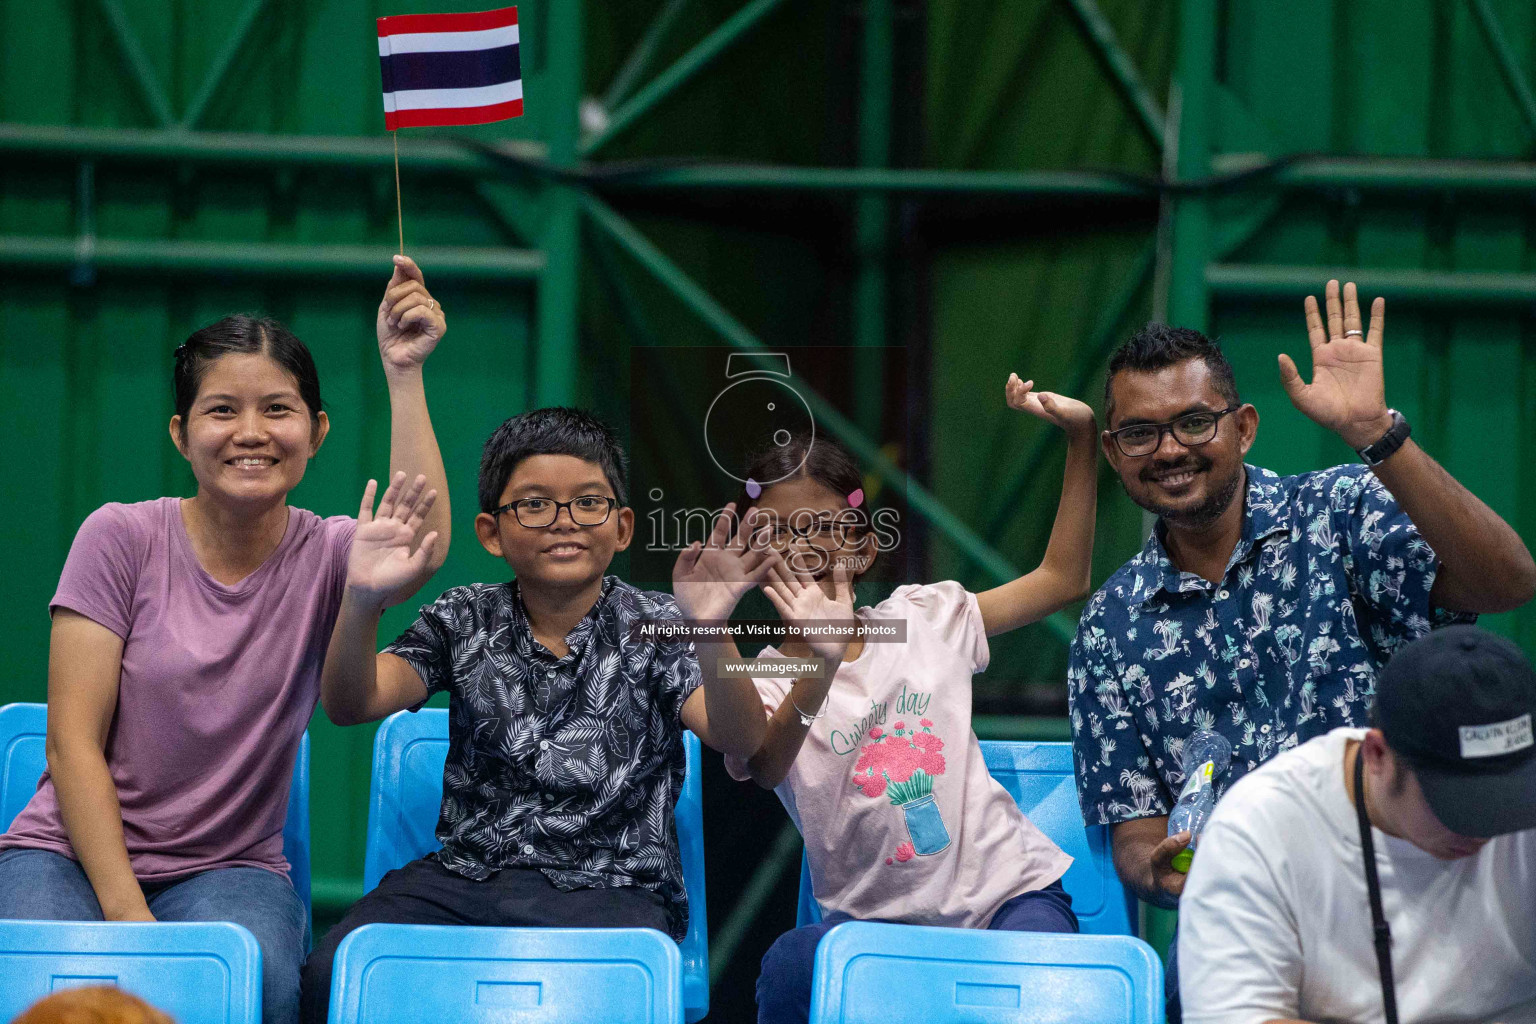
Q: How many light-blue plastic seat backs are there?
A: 6